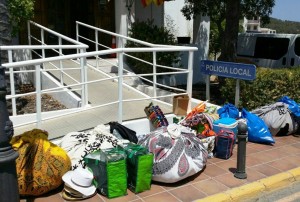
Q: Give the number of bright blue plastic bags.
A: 3